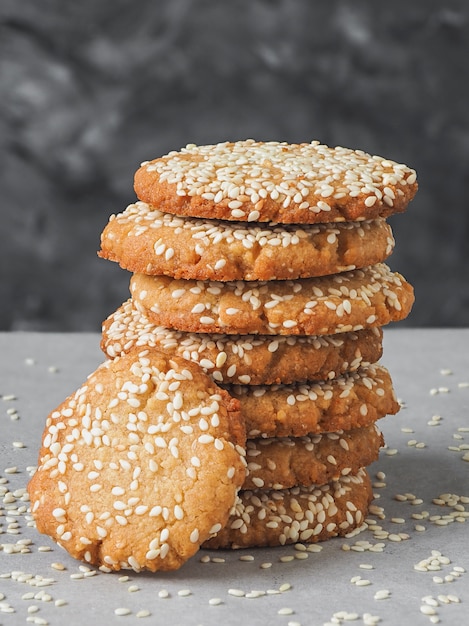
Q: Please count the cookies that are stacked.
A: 7